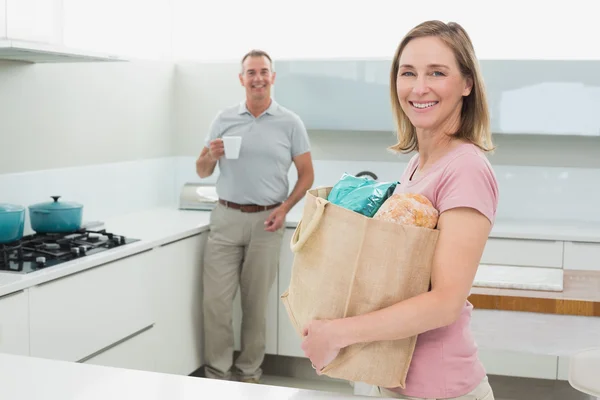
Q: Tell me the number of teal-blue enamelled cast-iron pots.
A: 2